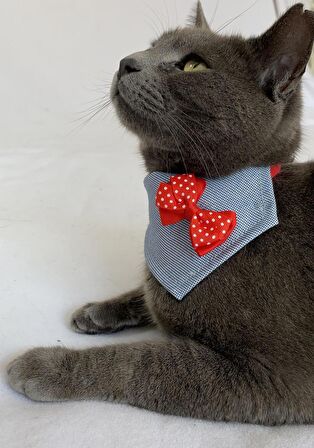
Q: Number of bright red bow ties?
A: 1